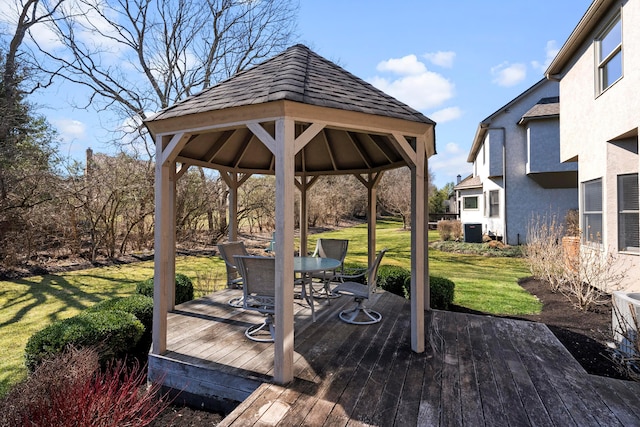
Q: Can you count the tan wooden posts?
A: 8